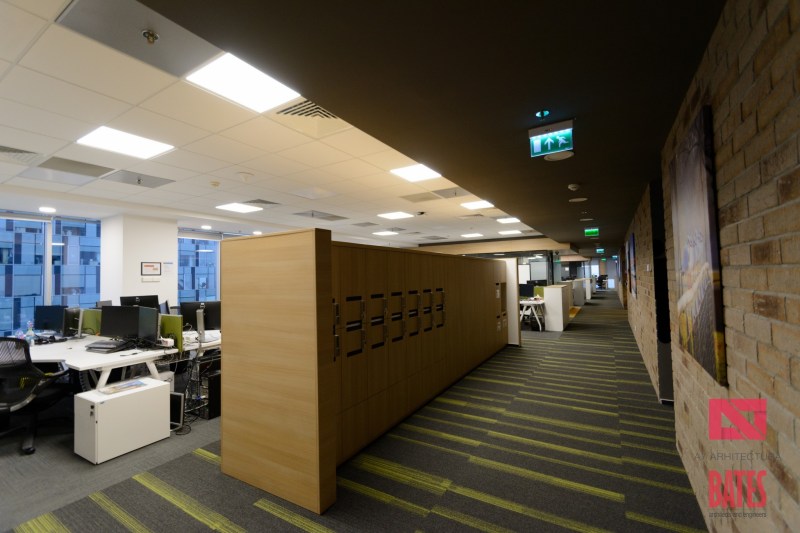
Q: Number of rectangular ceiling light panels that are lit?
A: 10